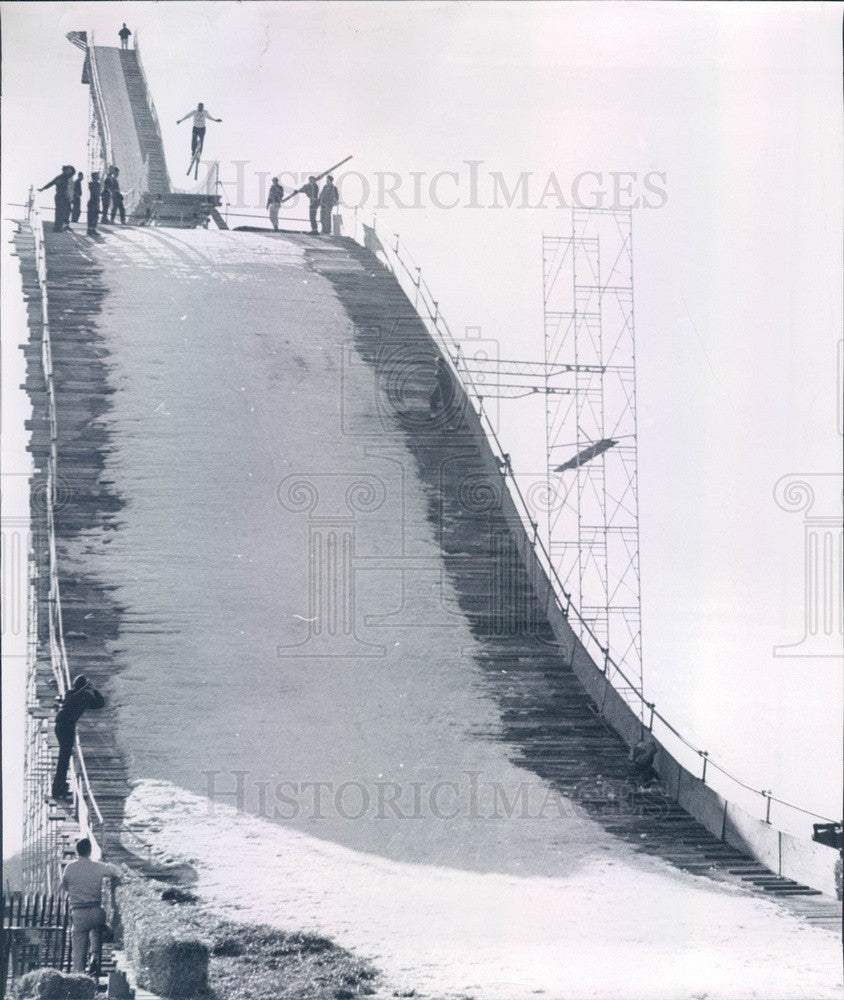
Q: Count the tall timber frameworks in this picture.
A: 1